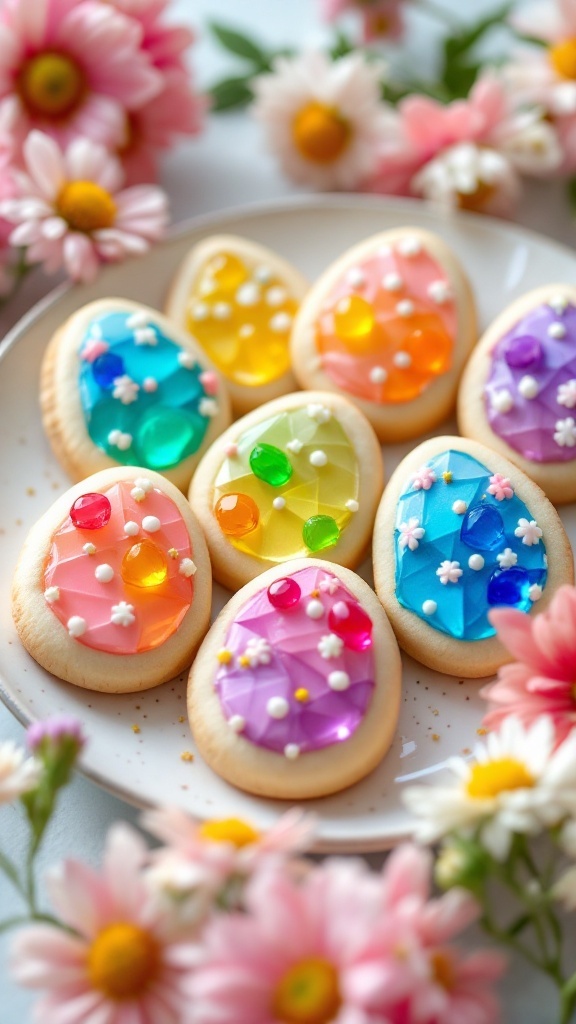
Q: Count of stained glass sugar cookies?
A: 8